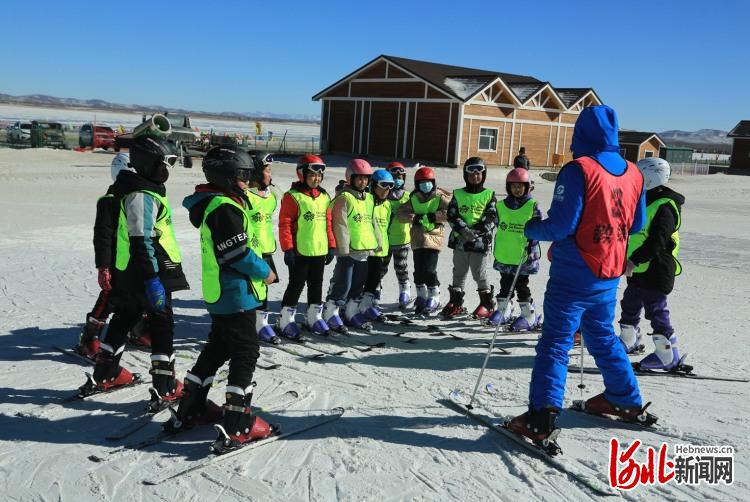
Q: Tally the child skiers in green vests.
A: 12